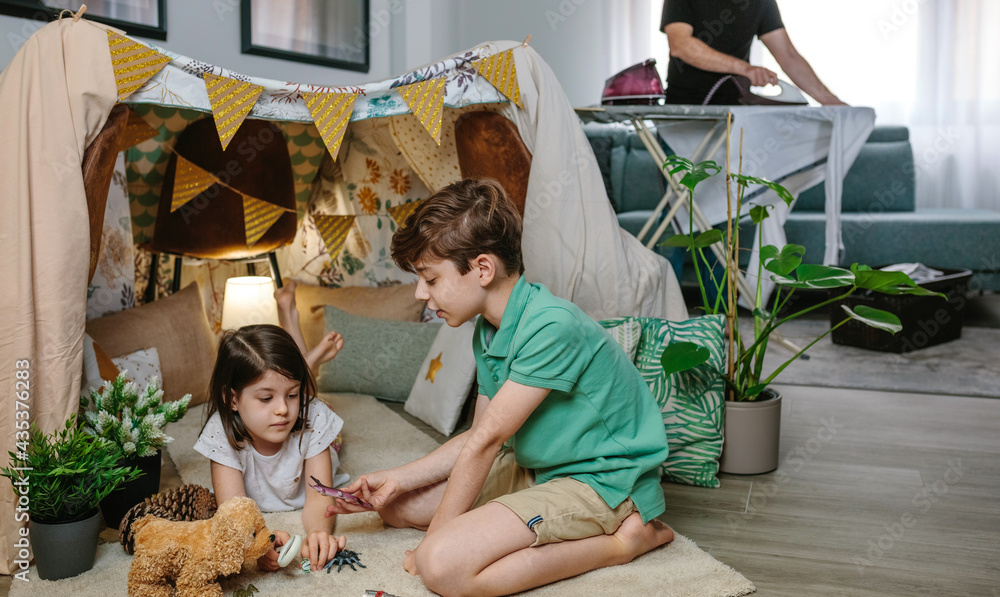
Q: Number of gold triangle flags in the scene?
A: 10